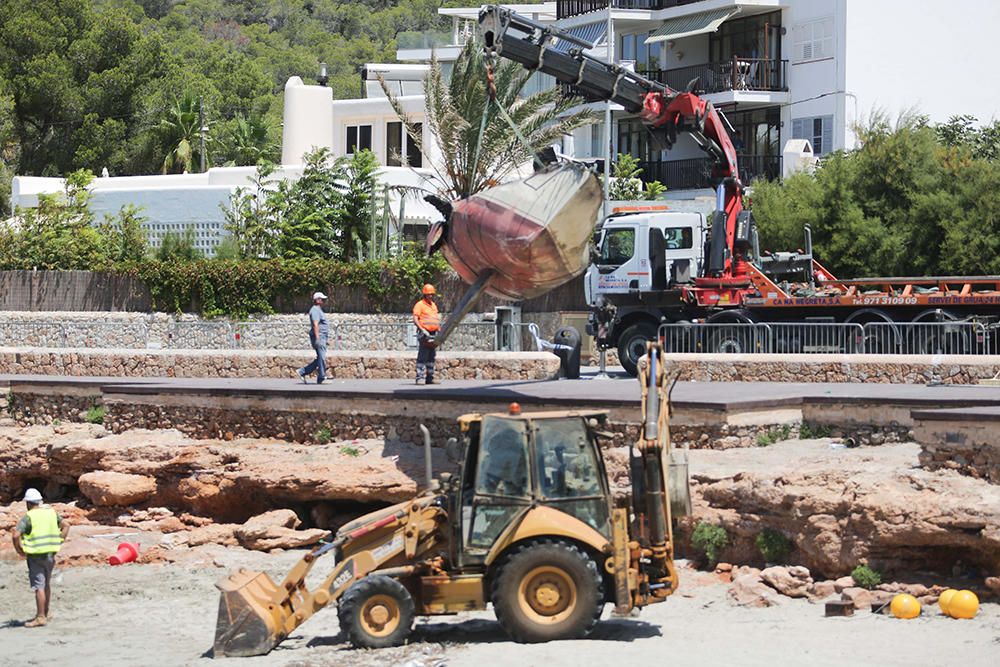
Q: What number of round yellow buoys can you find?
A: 3